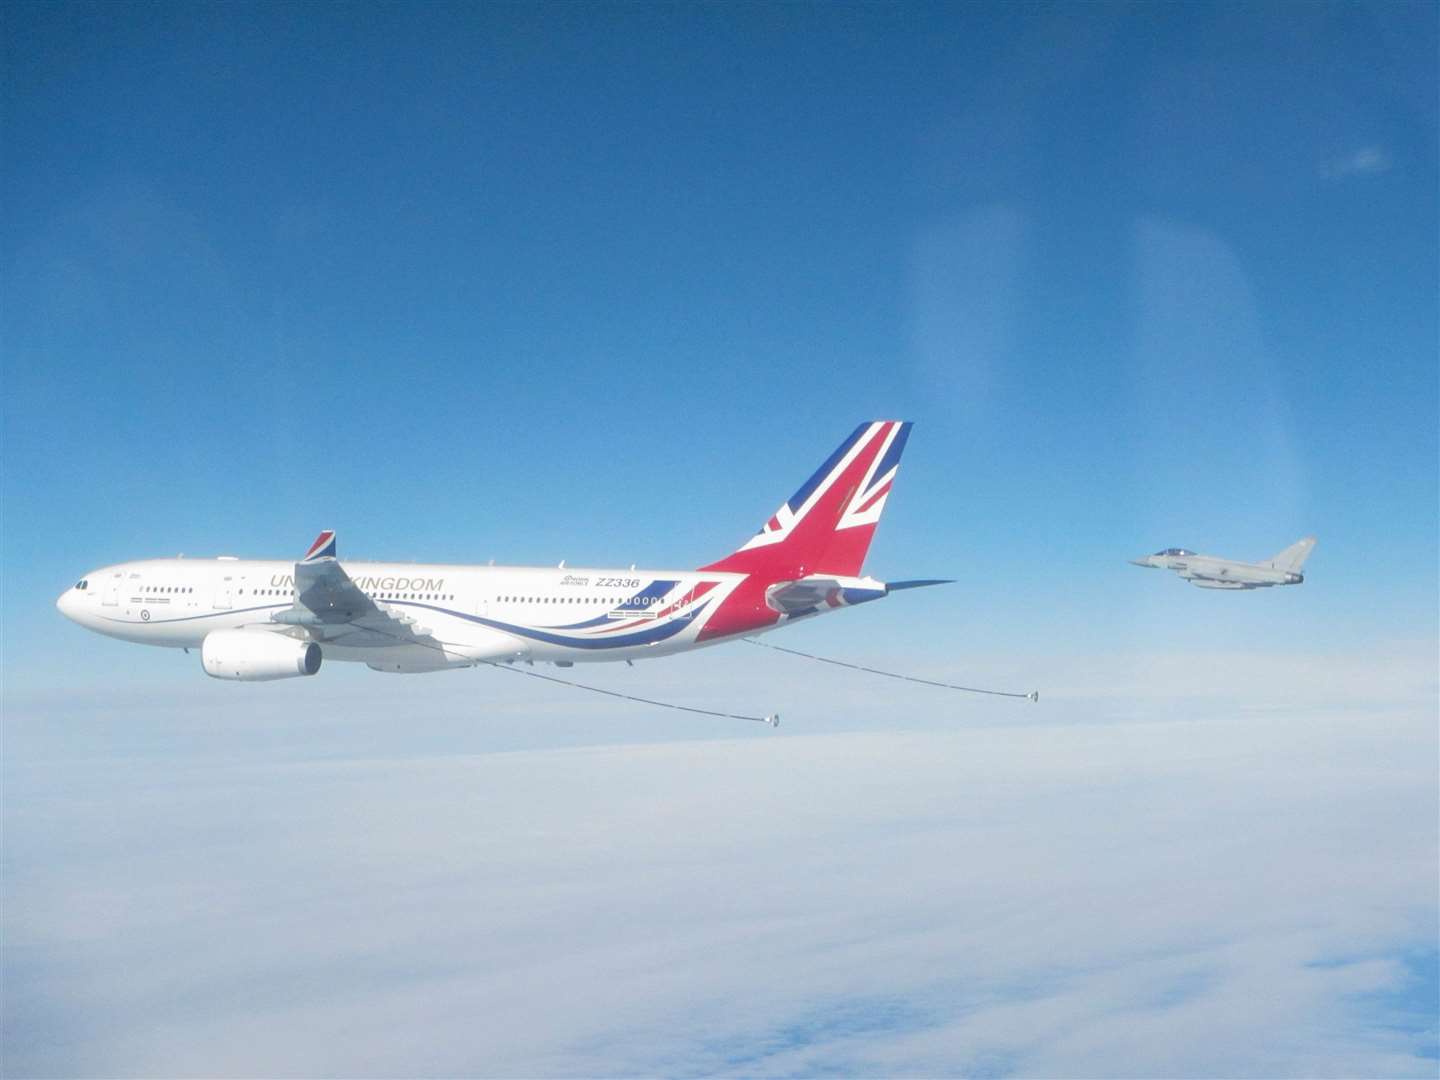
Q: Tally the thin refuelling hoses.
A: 2